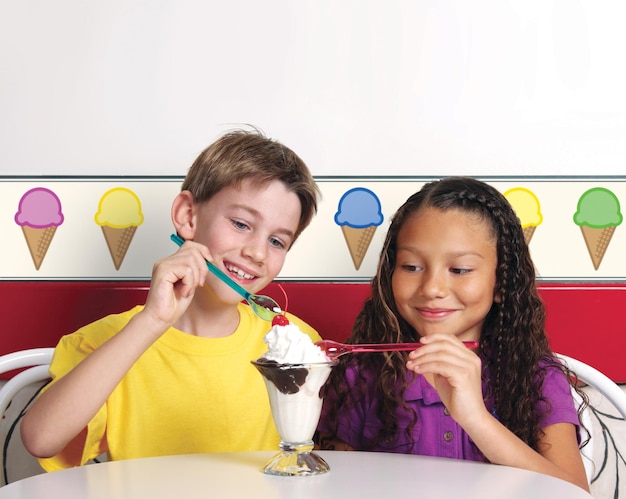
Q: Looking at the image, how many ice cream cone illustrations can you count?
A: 5